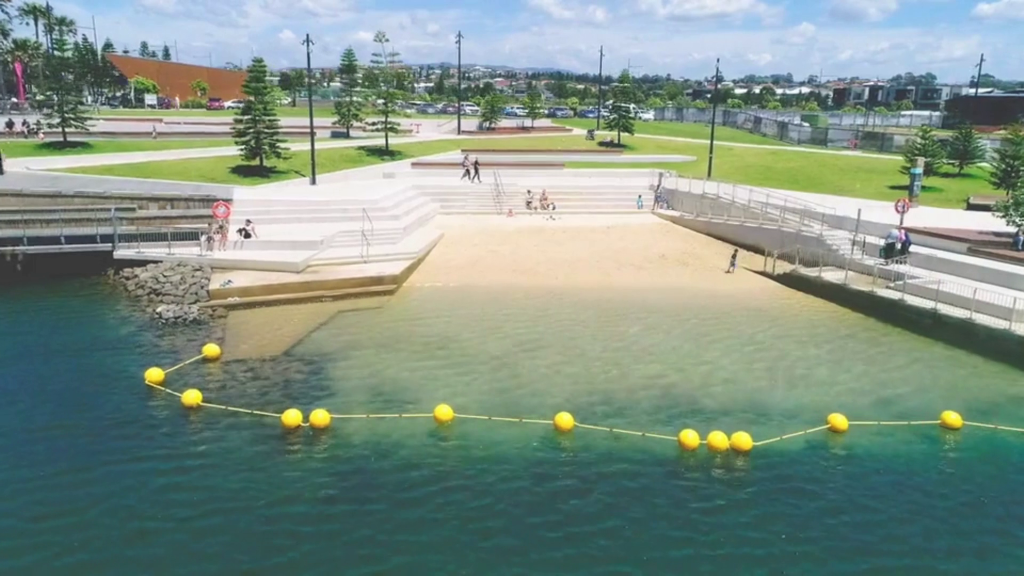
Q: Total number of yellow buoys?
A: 12